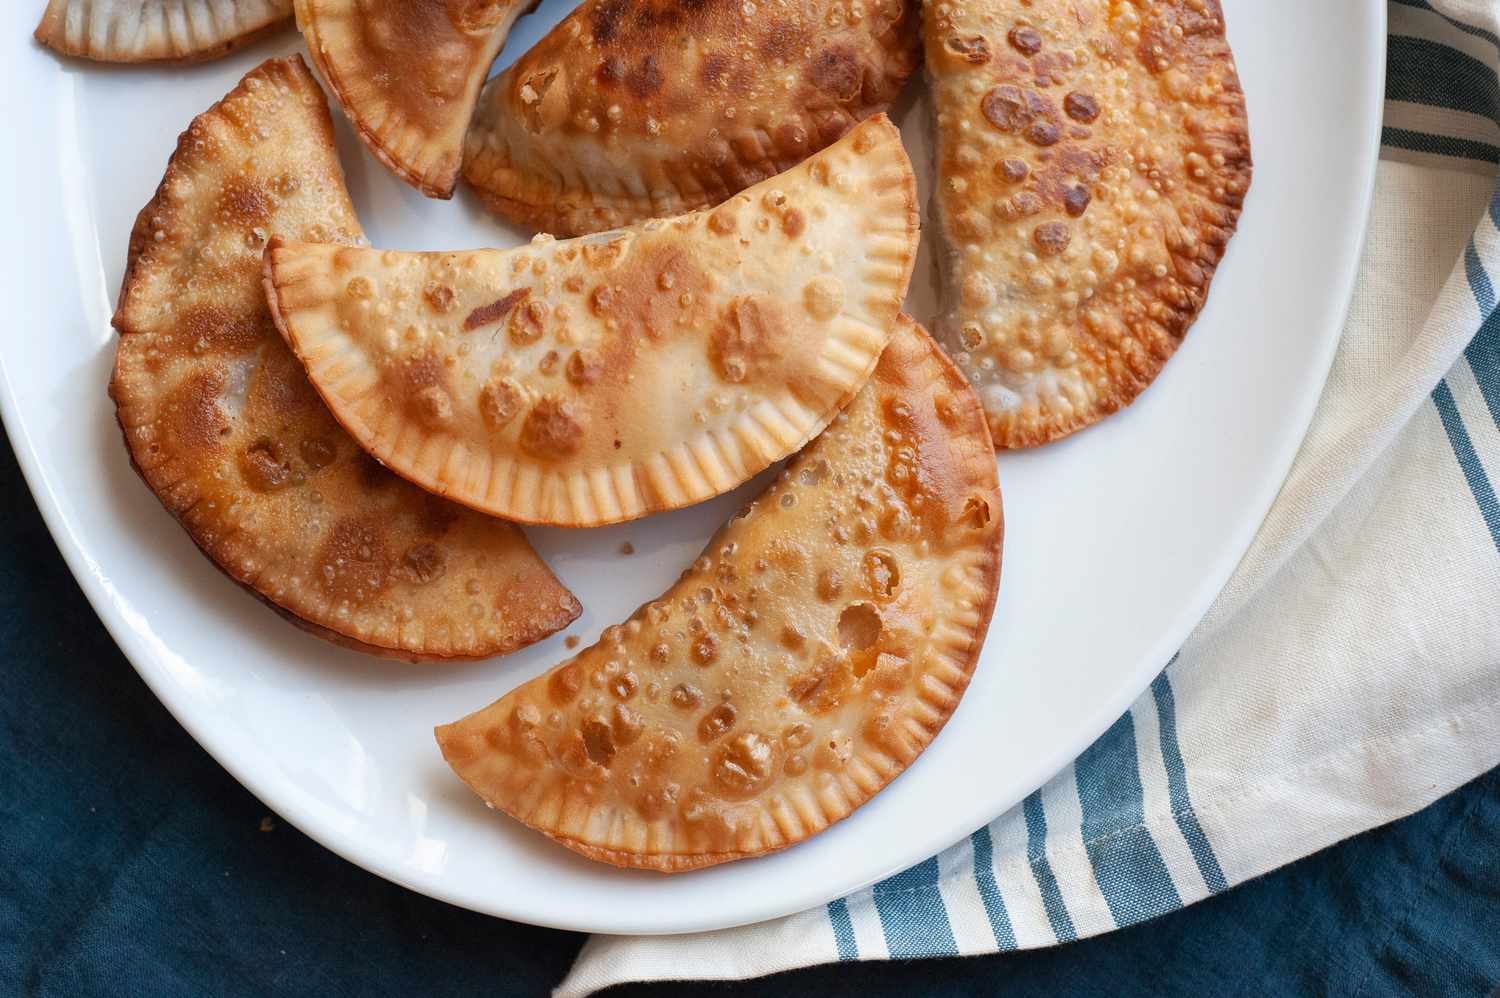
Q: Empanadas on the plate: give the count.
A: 7